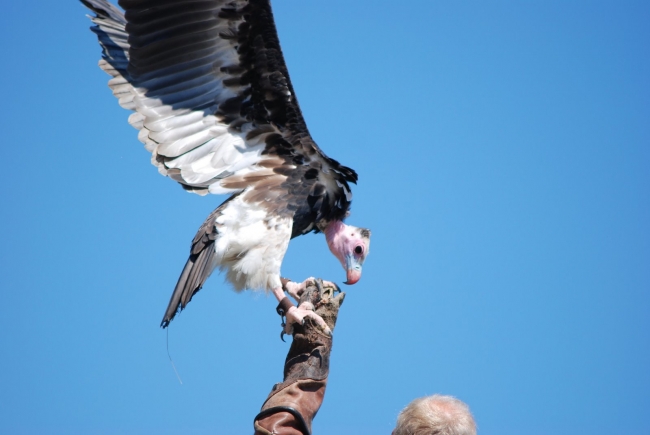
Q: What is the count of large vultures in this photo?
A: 1